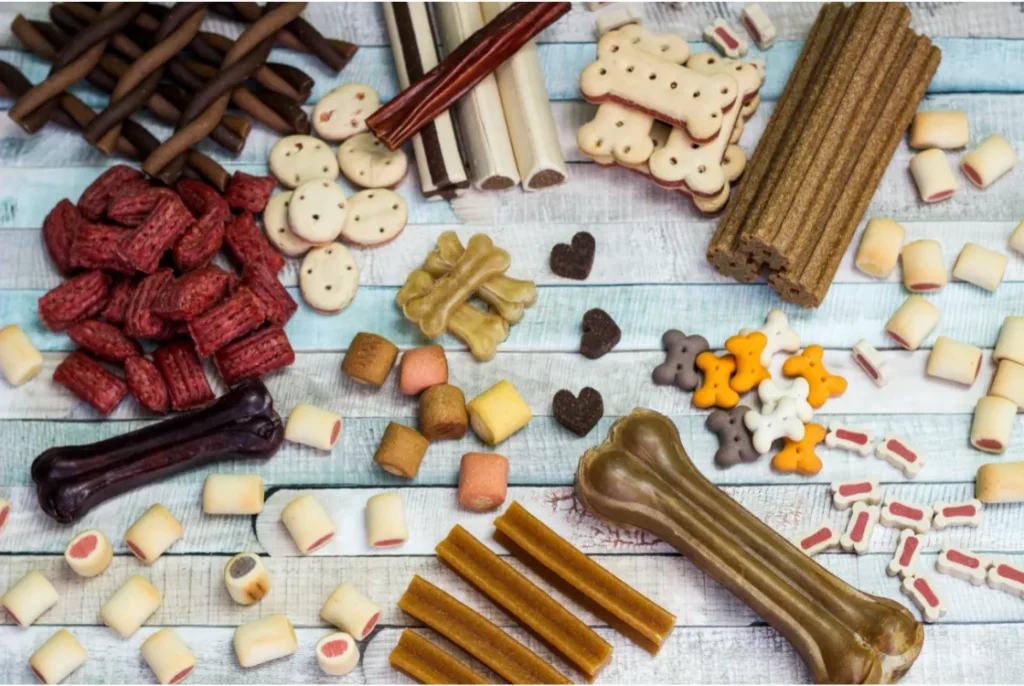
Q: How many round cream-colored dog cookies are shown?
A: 7